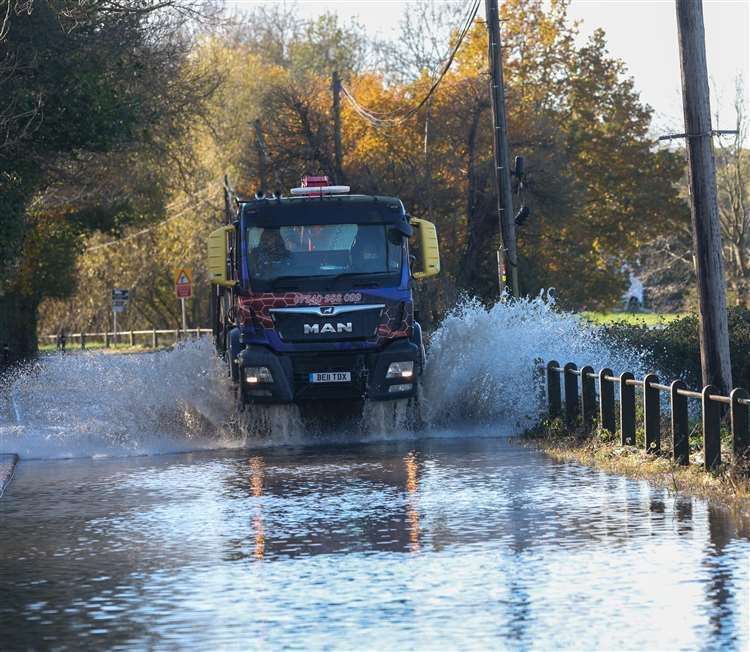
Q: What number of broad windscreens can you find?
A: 1